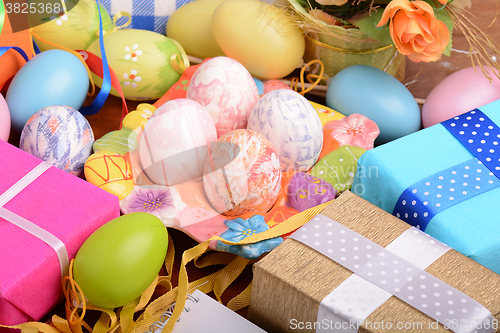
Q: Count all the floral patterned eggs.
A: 2